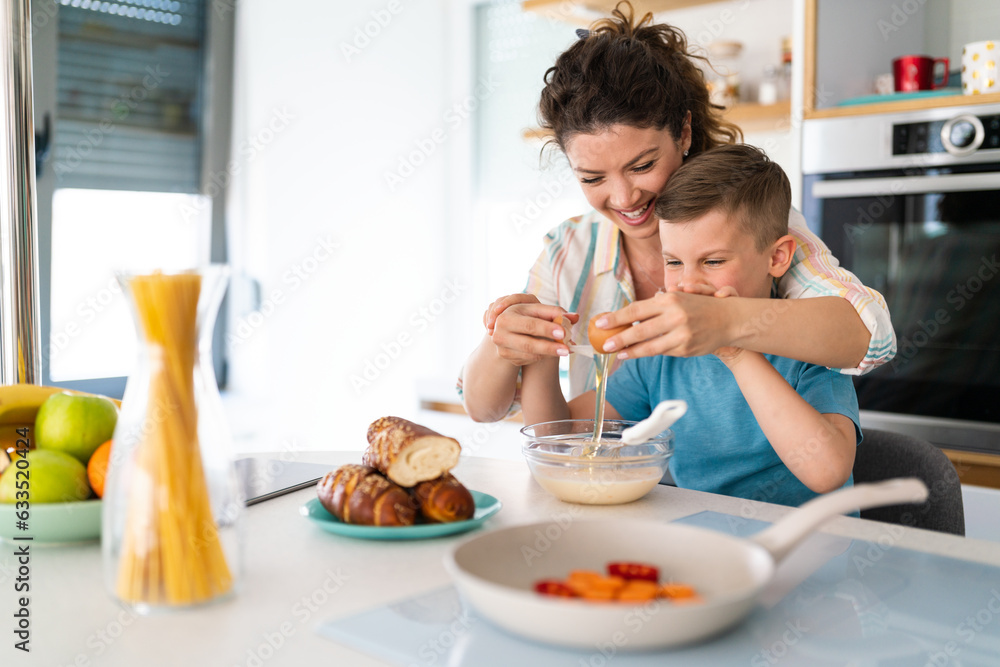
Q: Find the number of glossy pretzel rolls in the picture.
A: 3